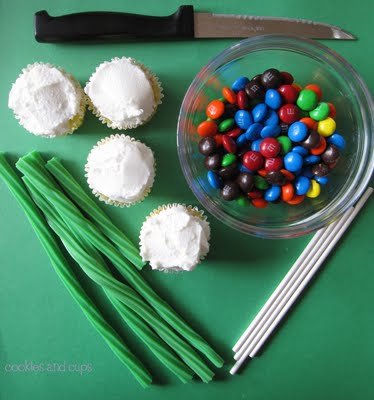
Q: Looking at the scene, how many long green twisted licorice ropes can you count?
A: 5